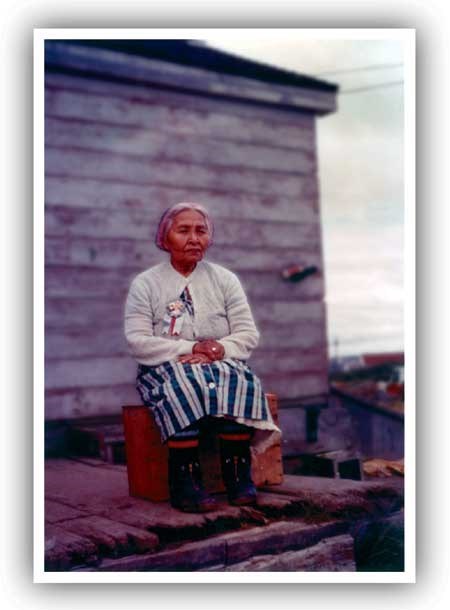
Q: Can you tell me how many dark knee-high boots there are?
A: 2